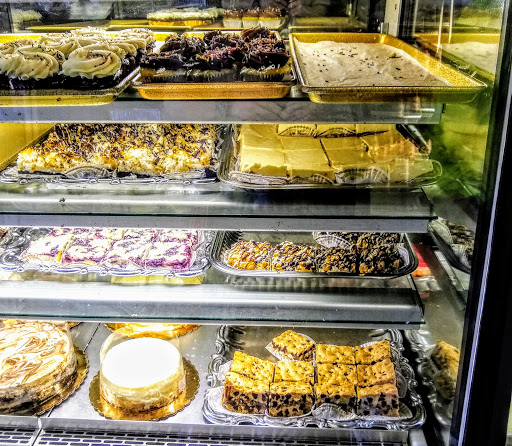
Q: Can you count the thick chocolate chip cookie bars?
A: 11